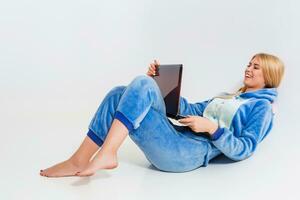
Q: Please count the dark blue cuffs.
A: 3